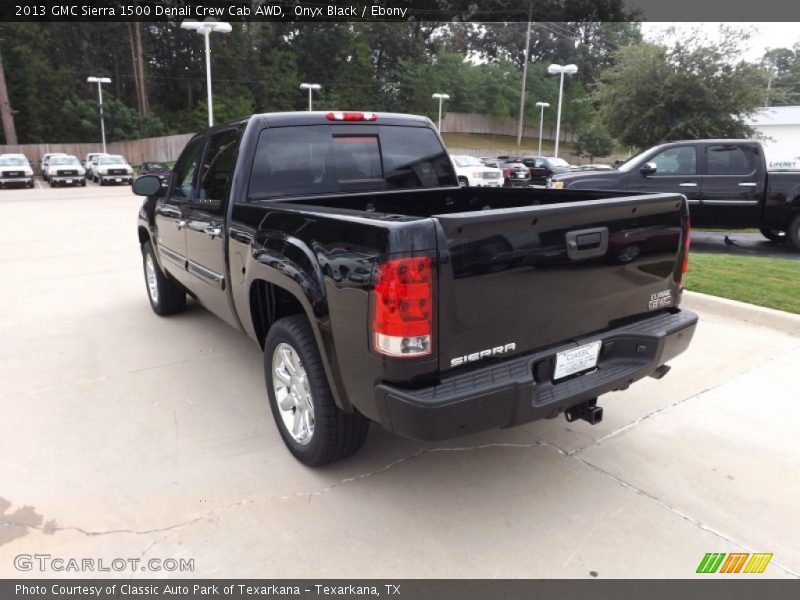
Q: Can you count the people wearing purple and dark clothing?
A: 0